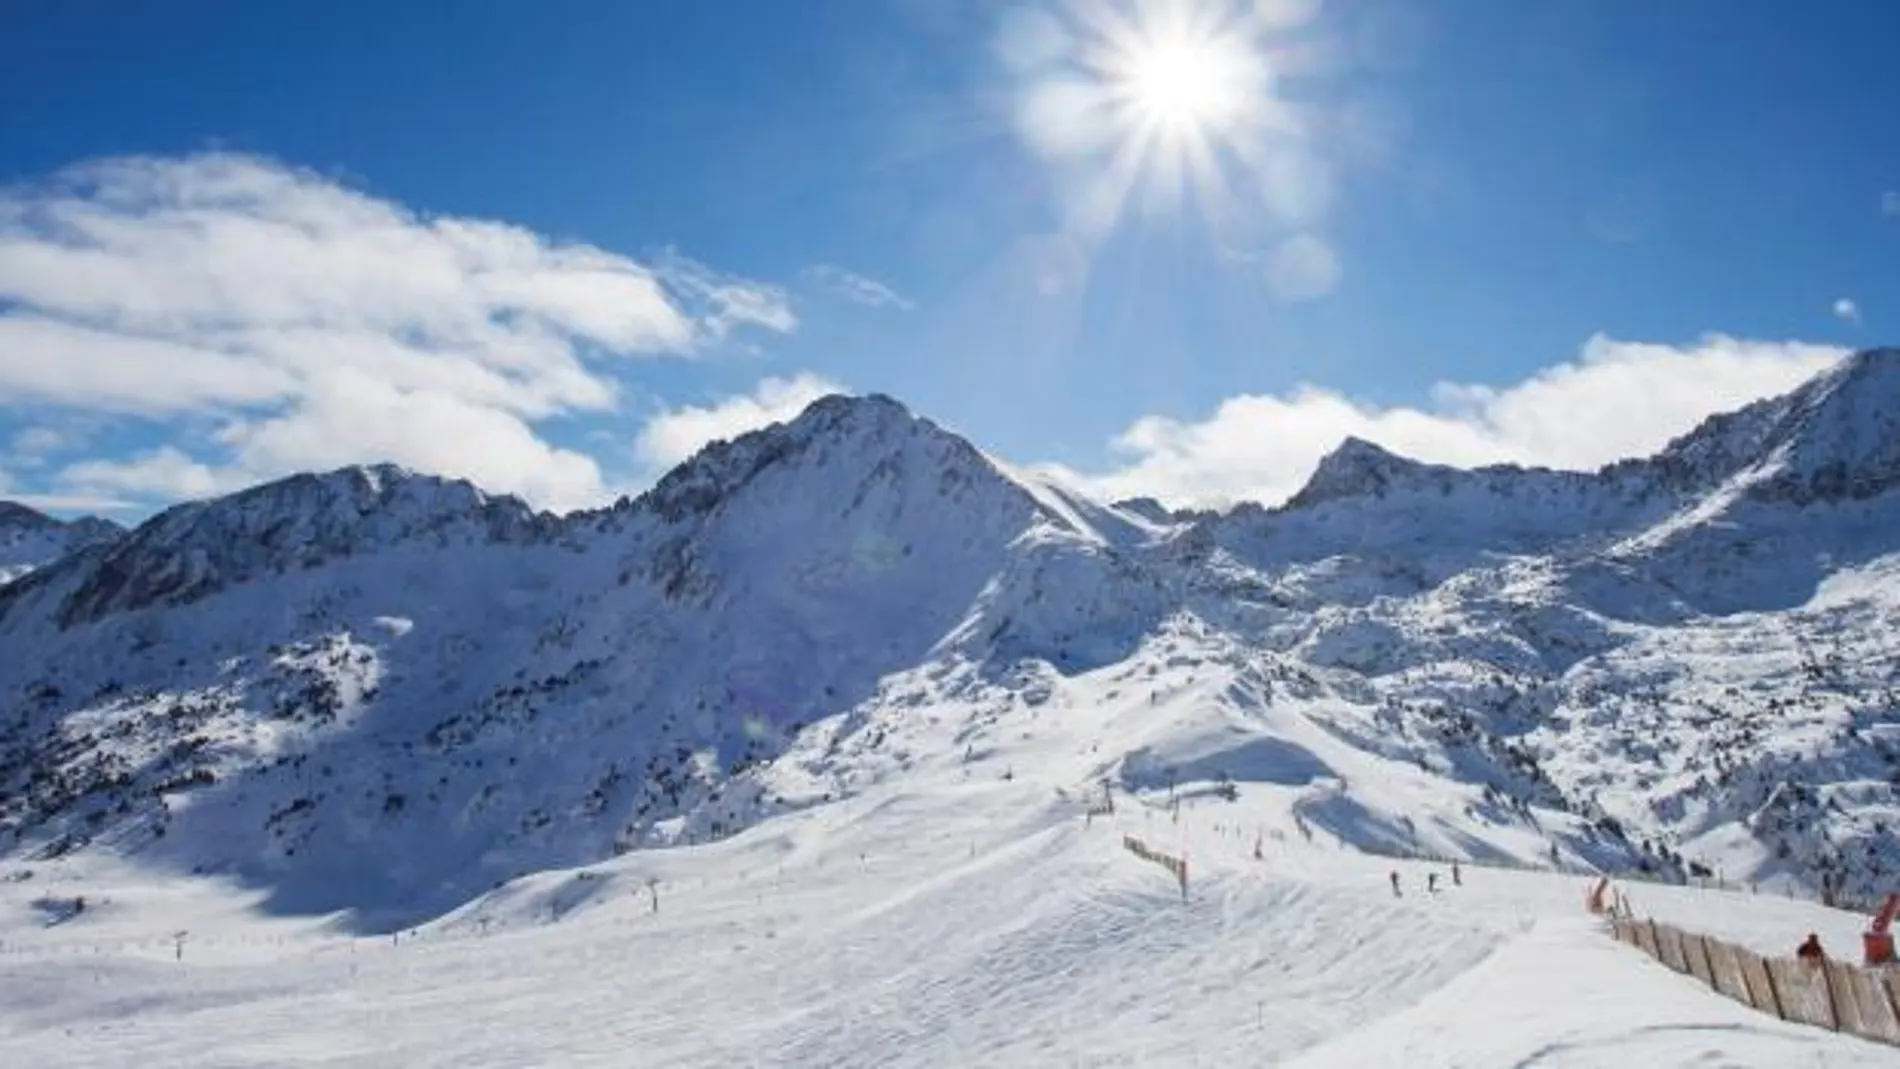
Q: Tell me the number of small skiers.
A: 3